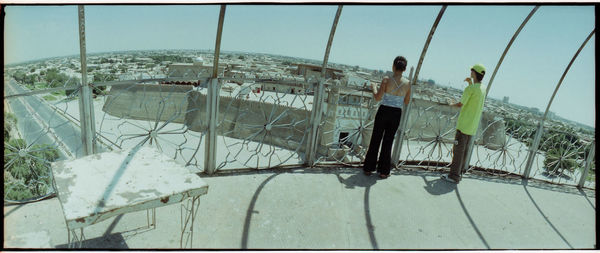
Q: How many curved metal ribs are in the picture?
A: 6